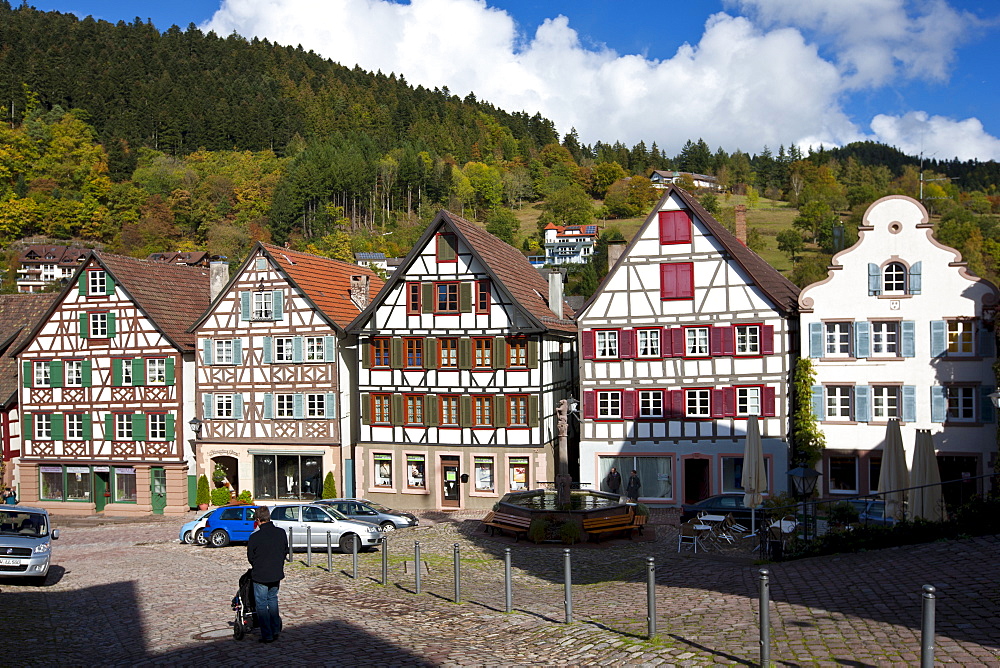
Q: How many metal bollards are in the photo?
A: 12